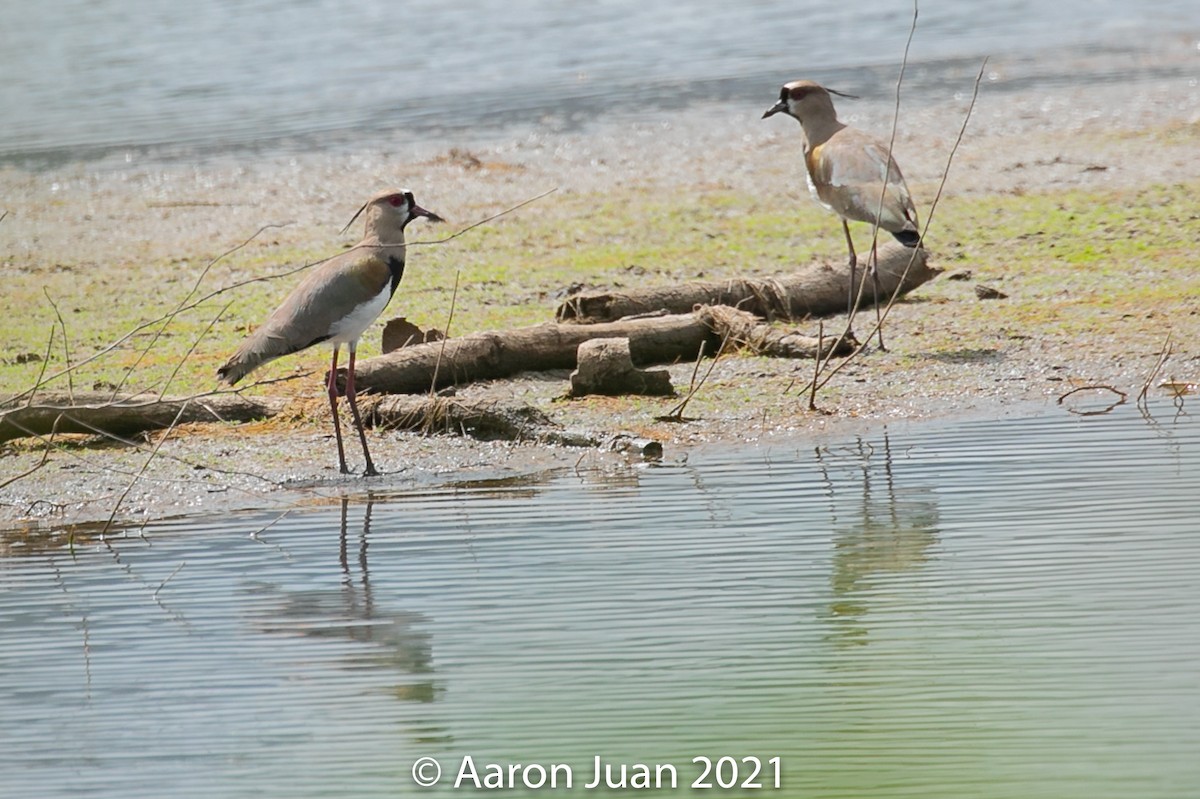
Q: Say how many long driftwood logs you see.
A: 3